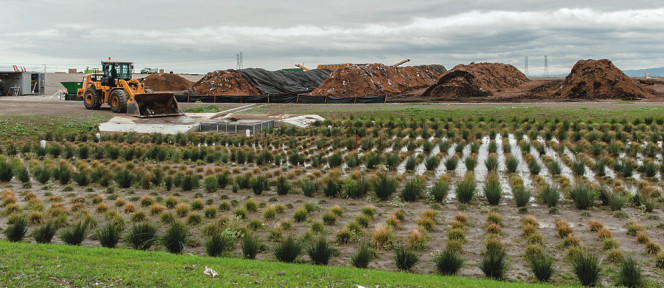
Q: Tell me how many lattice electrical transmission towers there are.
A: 4